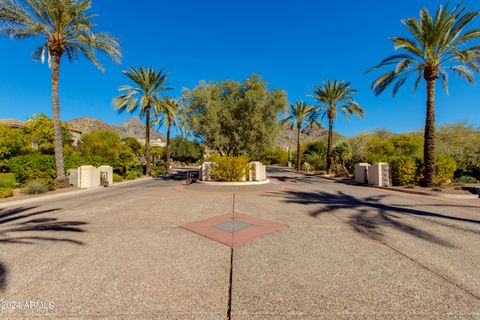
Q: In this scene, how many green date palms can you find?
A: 6